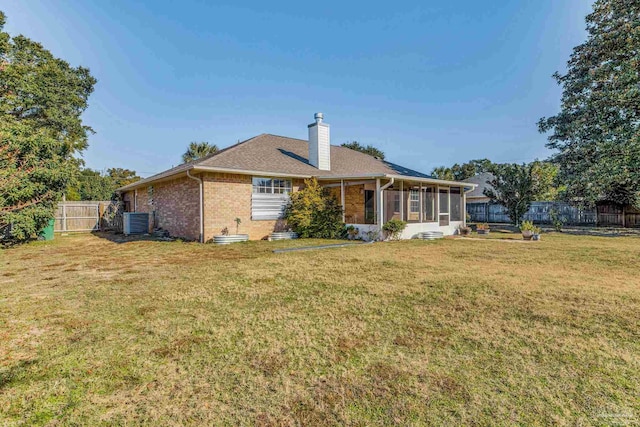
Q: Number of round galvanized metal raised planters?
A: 3